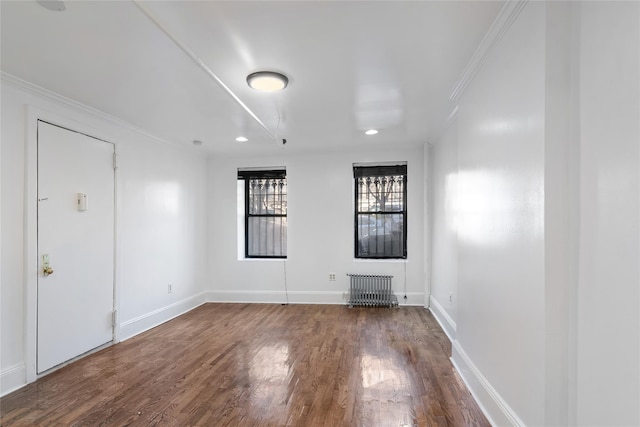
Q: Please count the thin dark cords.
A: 2